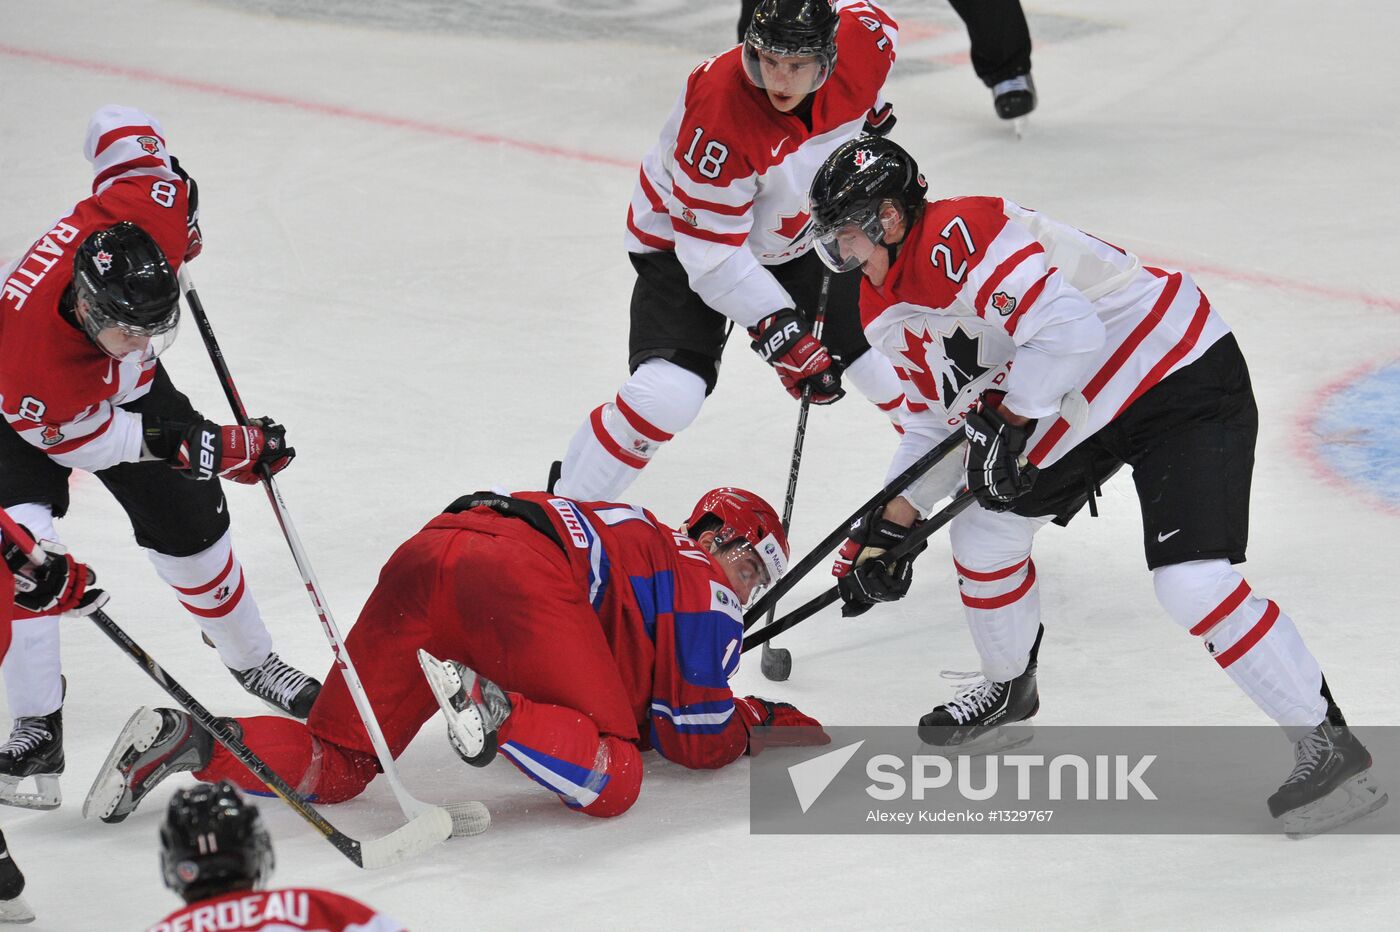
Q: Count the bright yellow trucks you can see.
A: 0